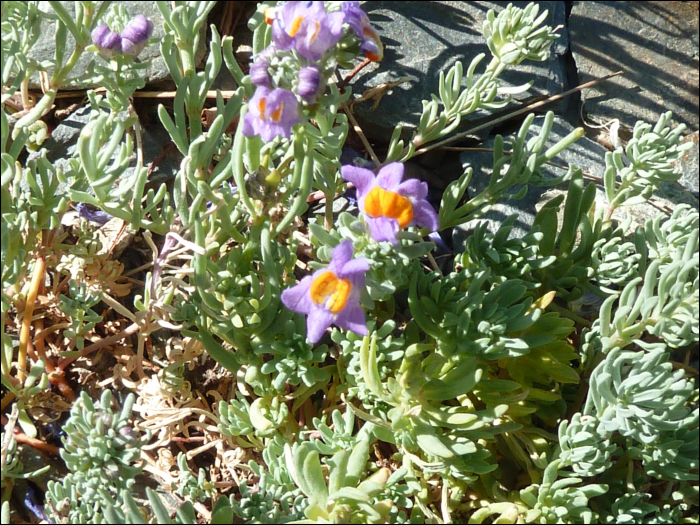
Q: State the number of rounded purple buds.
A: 4